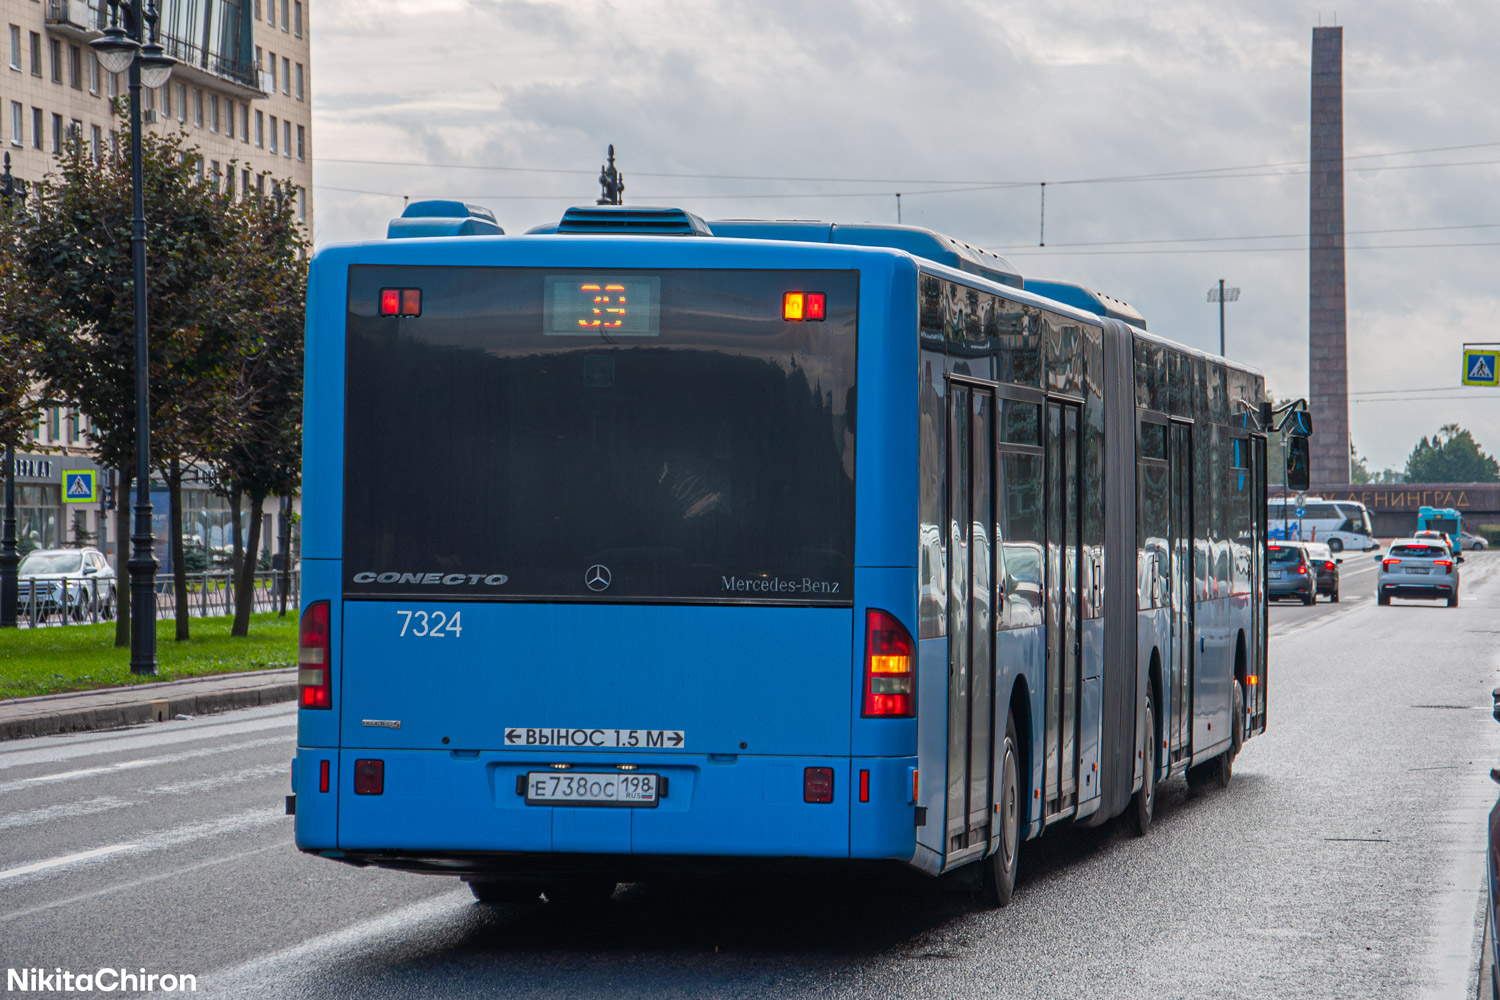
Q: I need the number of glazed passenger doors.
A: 4